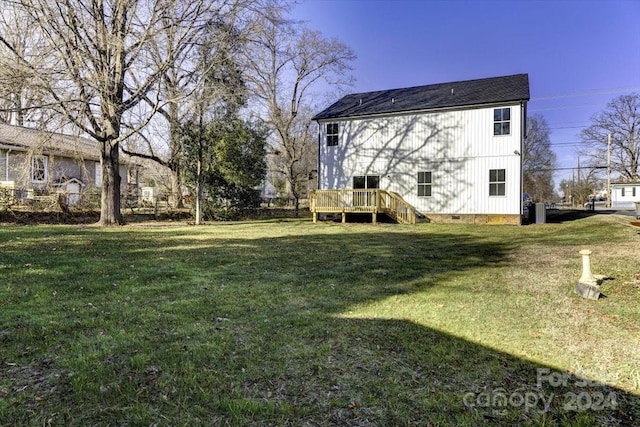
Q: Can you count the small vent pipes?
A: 3